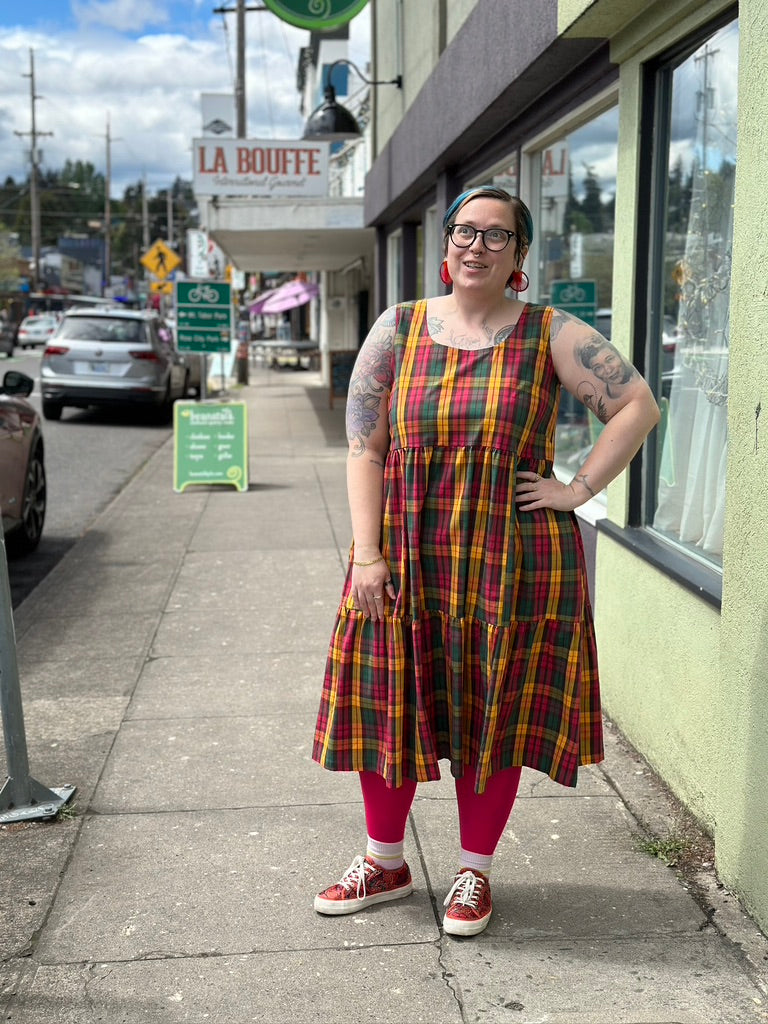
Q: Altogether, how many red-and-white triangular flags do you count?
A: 0